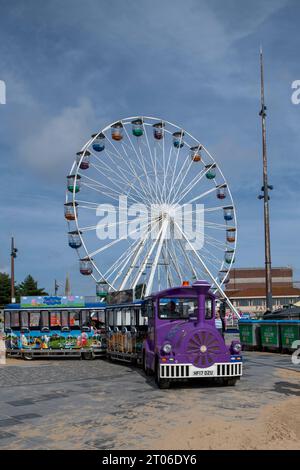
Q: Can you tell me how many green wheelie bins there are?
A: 3